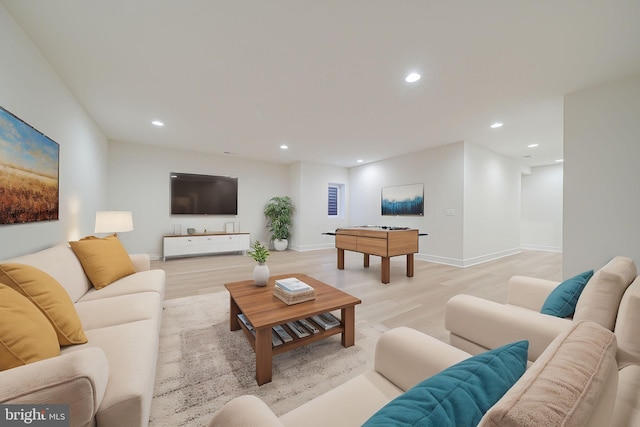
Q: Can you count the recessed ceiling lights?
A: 7